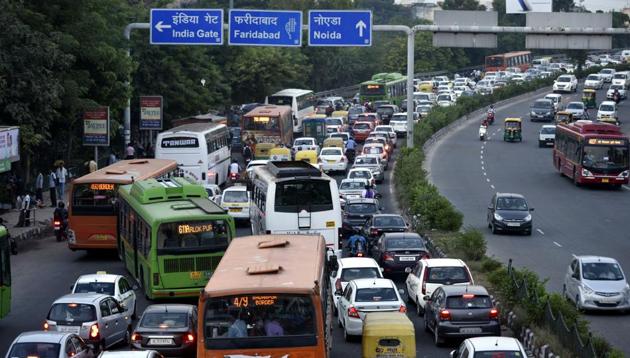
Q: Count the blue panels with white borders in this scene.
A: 3